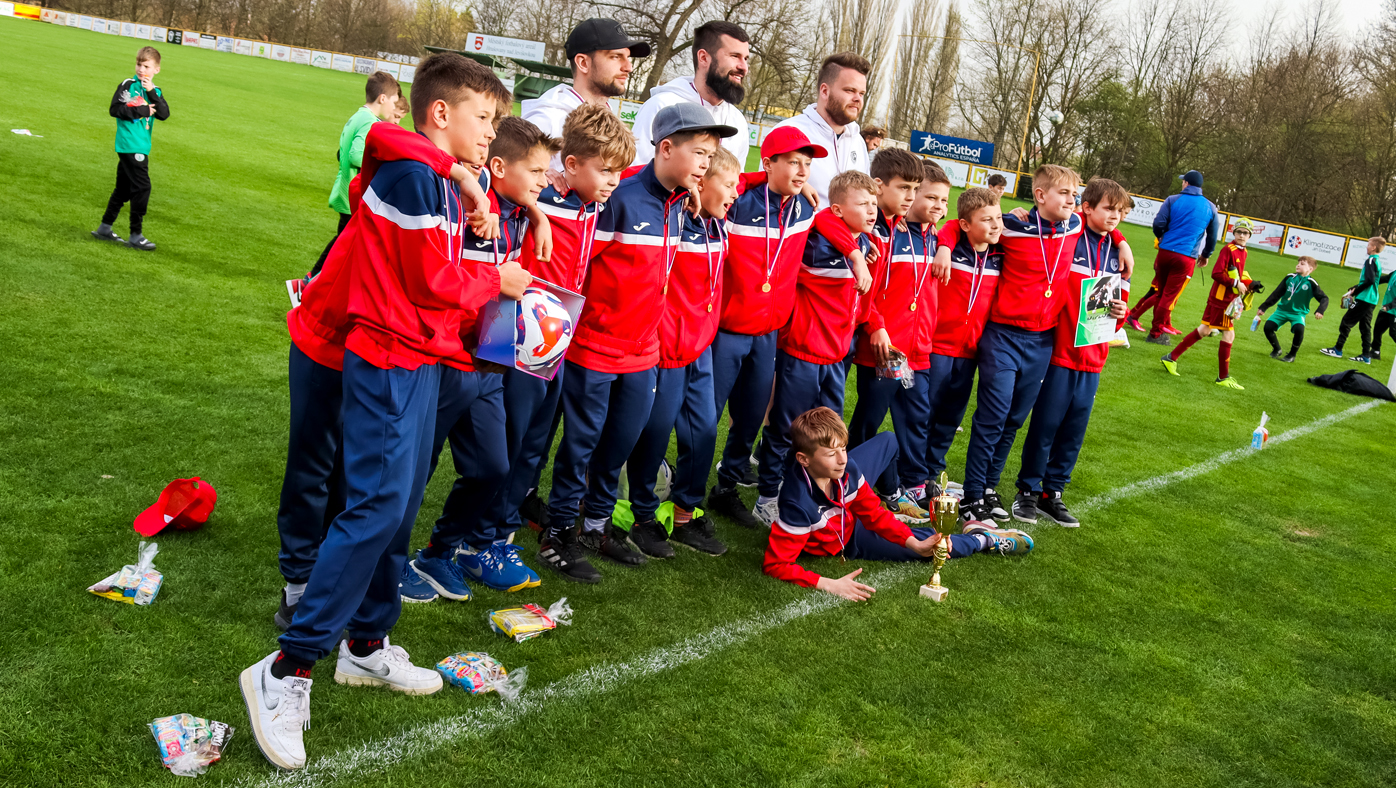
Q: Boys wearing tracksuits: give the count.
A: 14